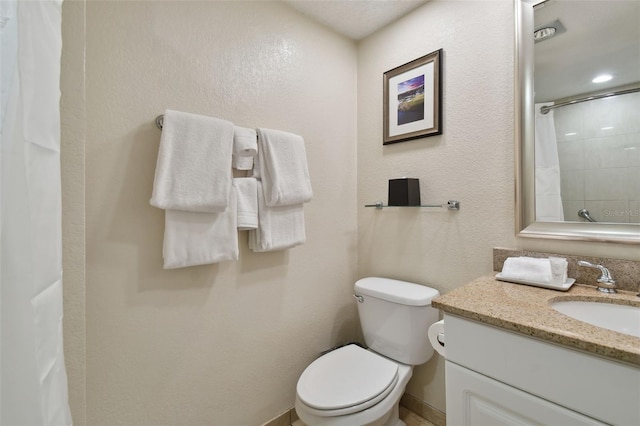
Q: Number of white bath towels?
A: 4